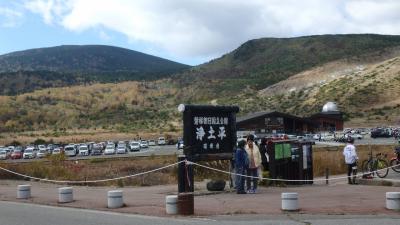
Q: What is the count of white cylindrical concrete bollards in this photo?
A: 6